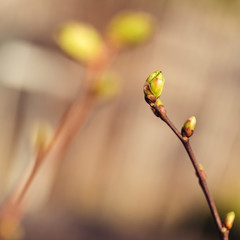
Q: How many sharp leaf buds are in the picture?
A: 3